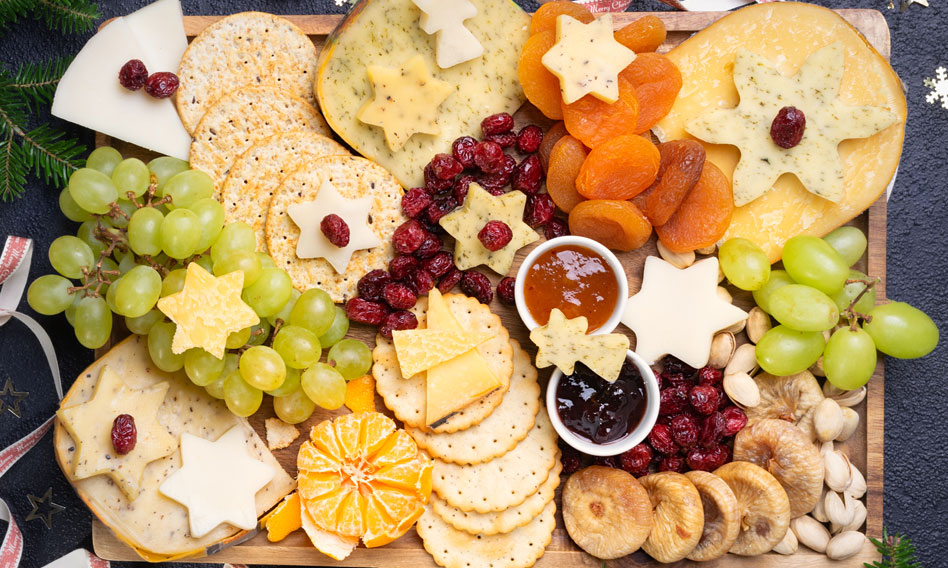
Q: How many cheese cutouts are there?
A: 11